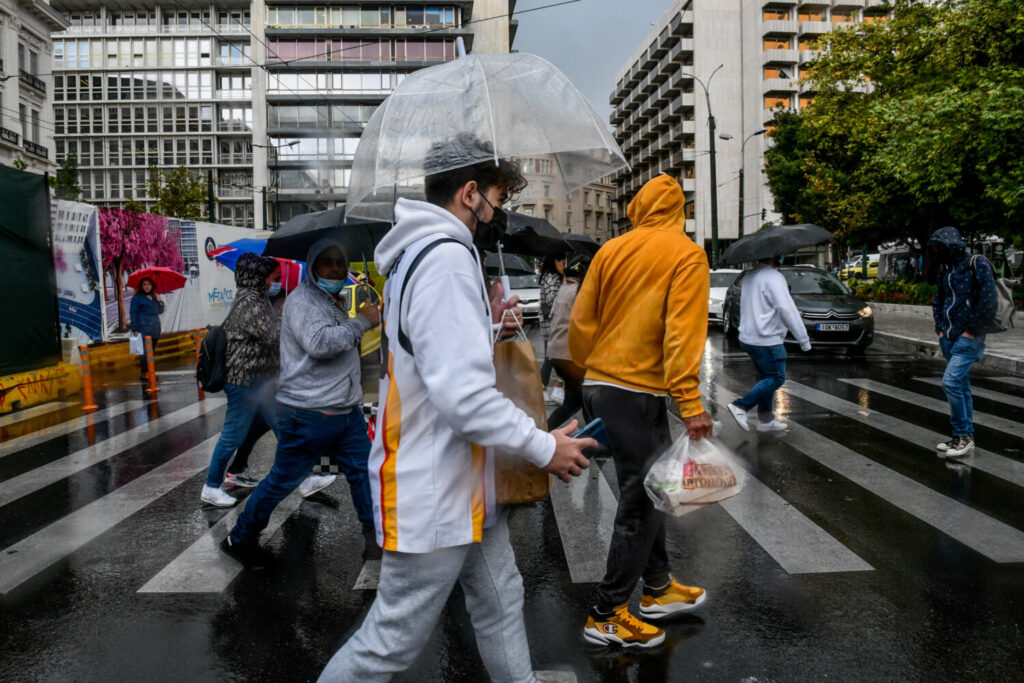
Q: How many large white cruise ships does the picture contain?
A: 0